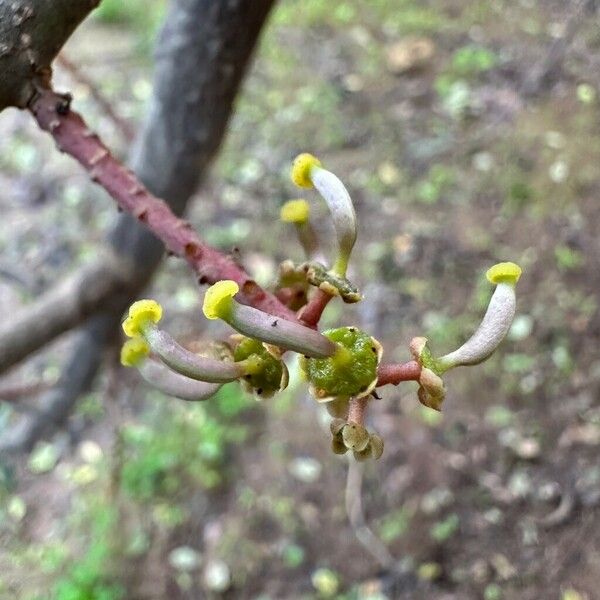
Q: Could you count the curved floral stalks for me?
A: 6